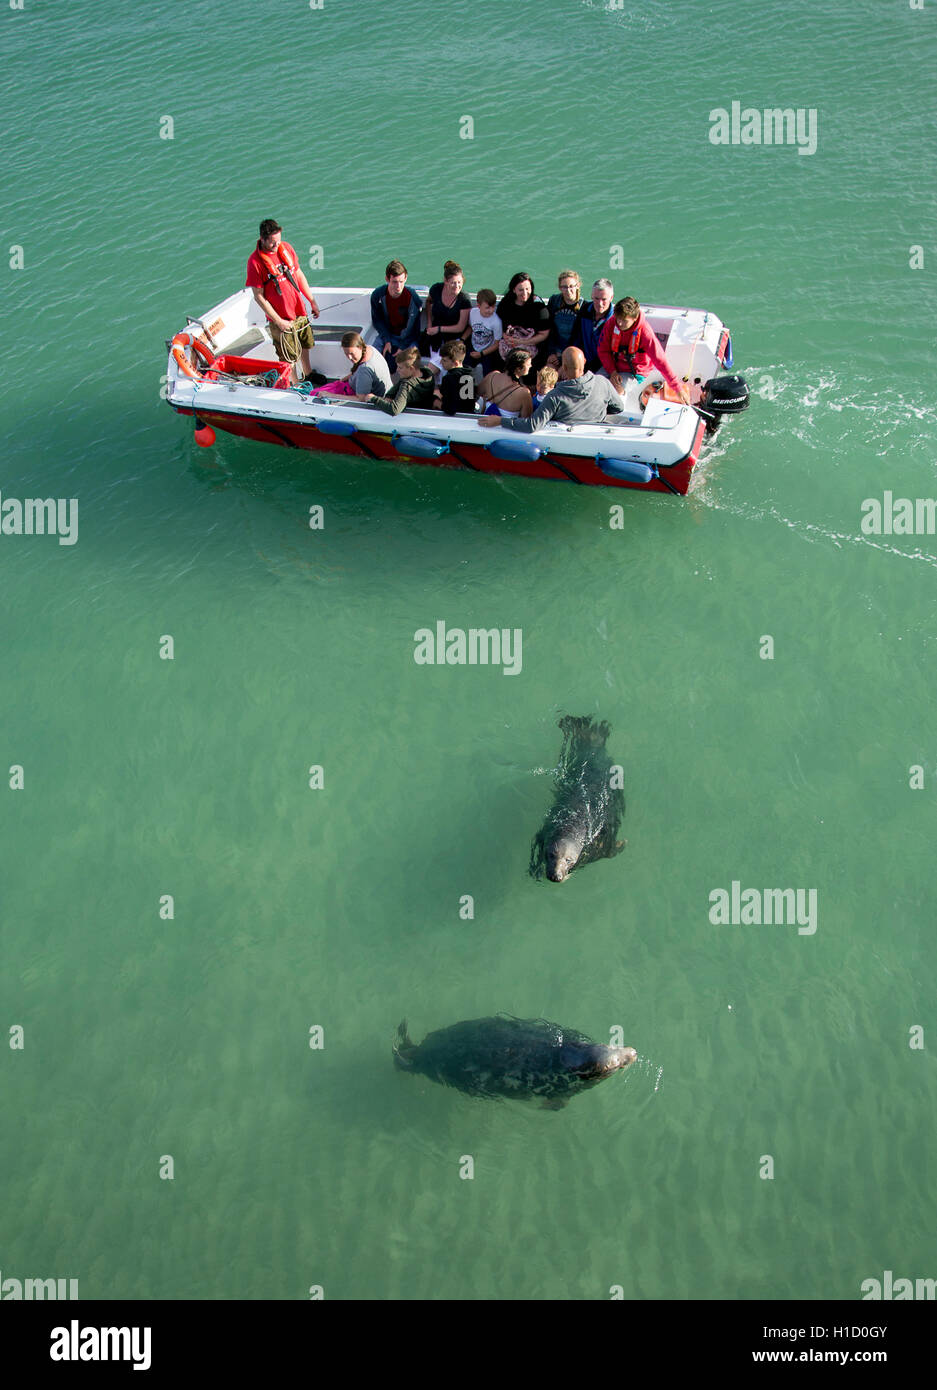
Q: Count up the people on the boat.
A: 14